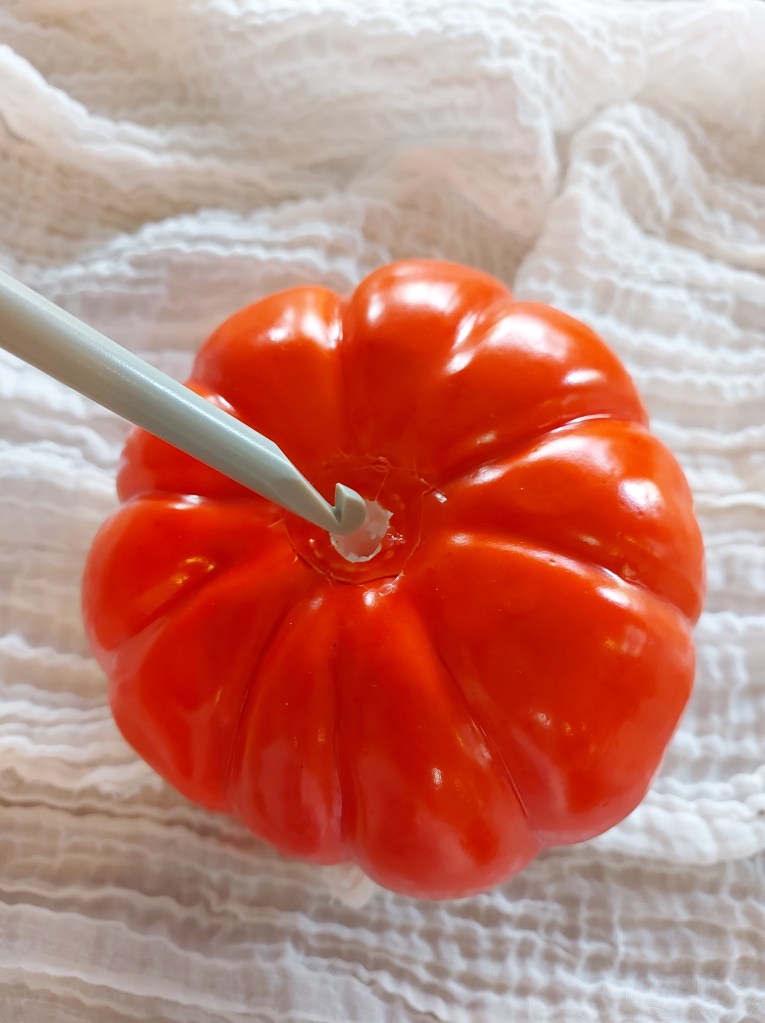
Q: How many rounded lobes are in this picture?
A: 10